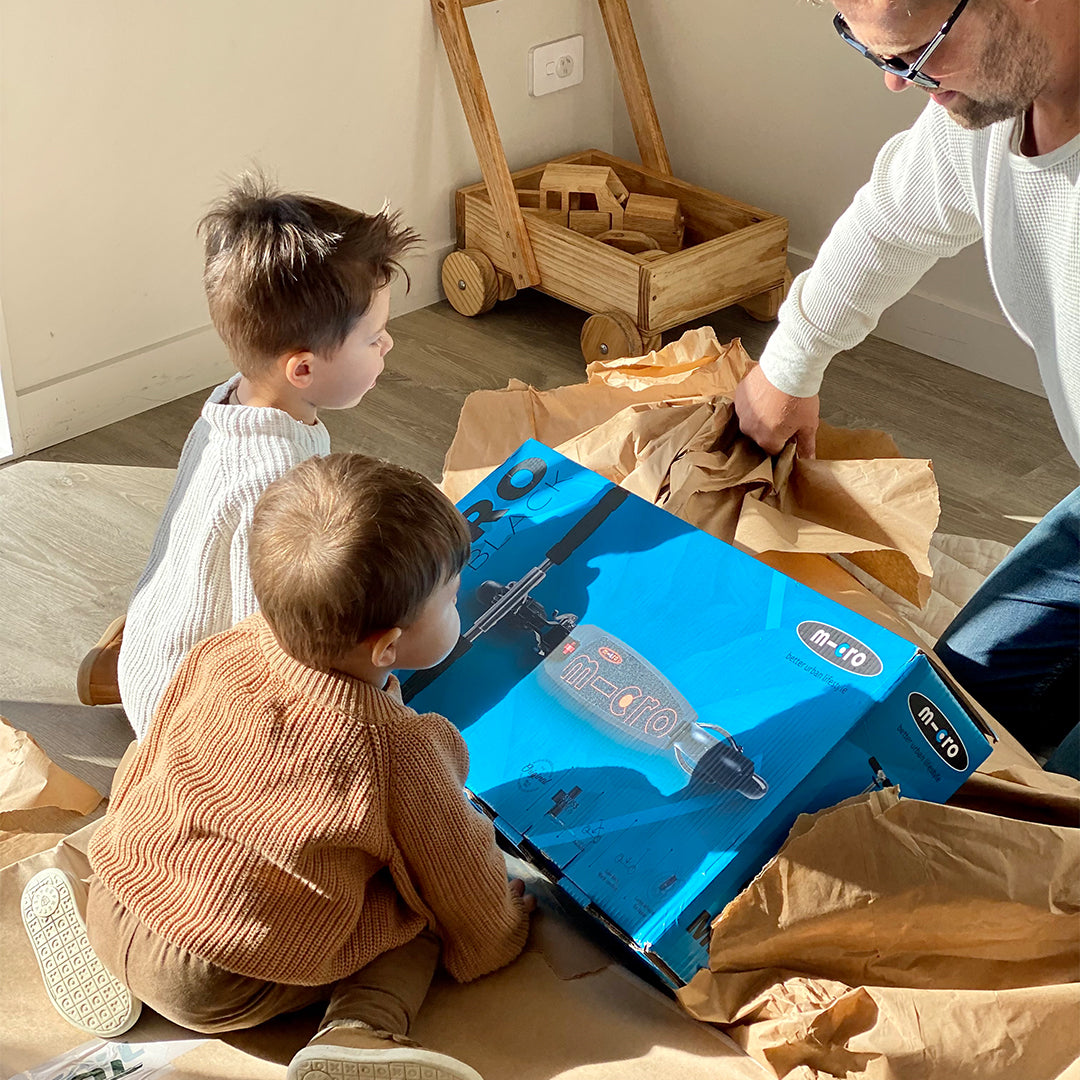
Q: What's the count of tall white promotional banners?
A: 0